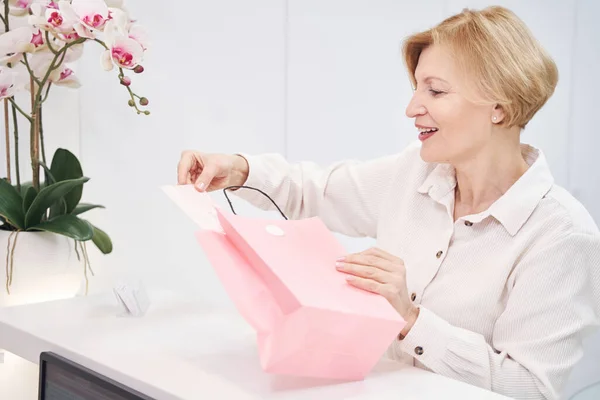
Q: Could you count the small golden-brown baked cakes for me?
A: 0